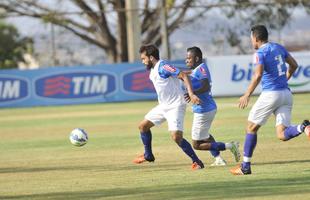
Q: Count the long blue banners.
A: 1